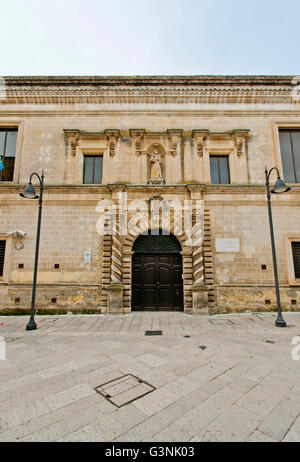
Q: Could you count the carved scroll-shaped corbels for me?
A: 6